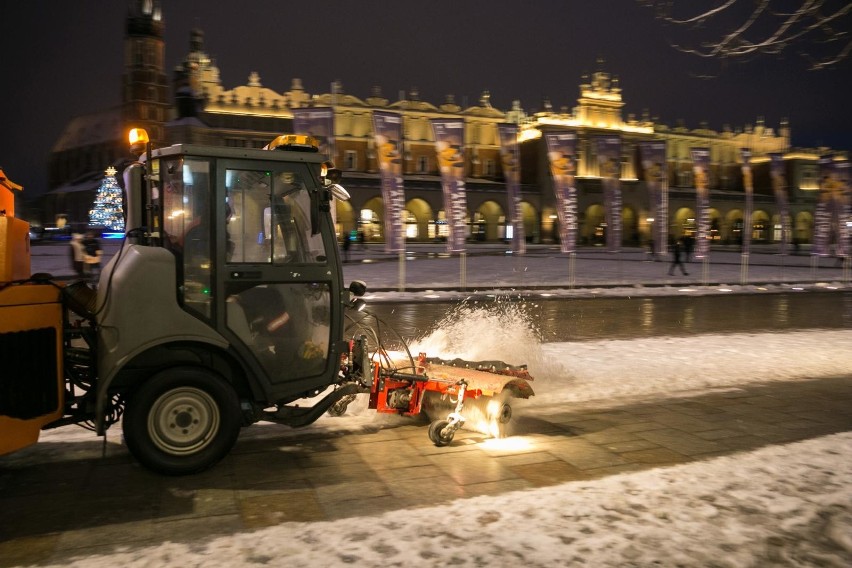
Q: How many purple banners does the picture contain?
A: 12